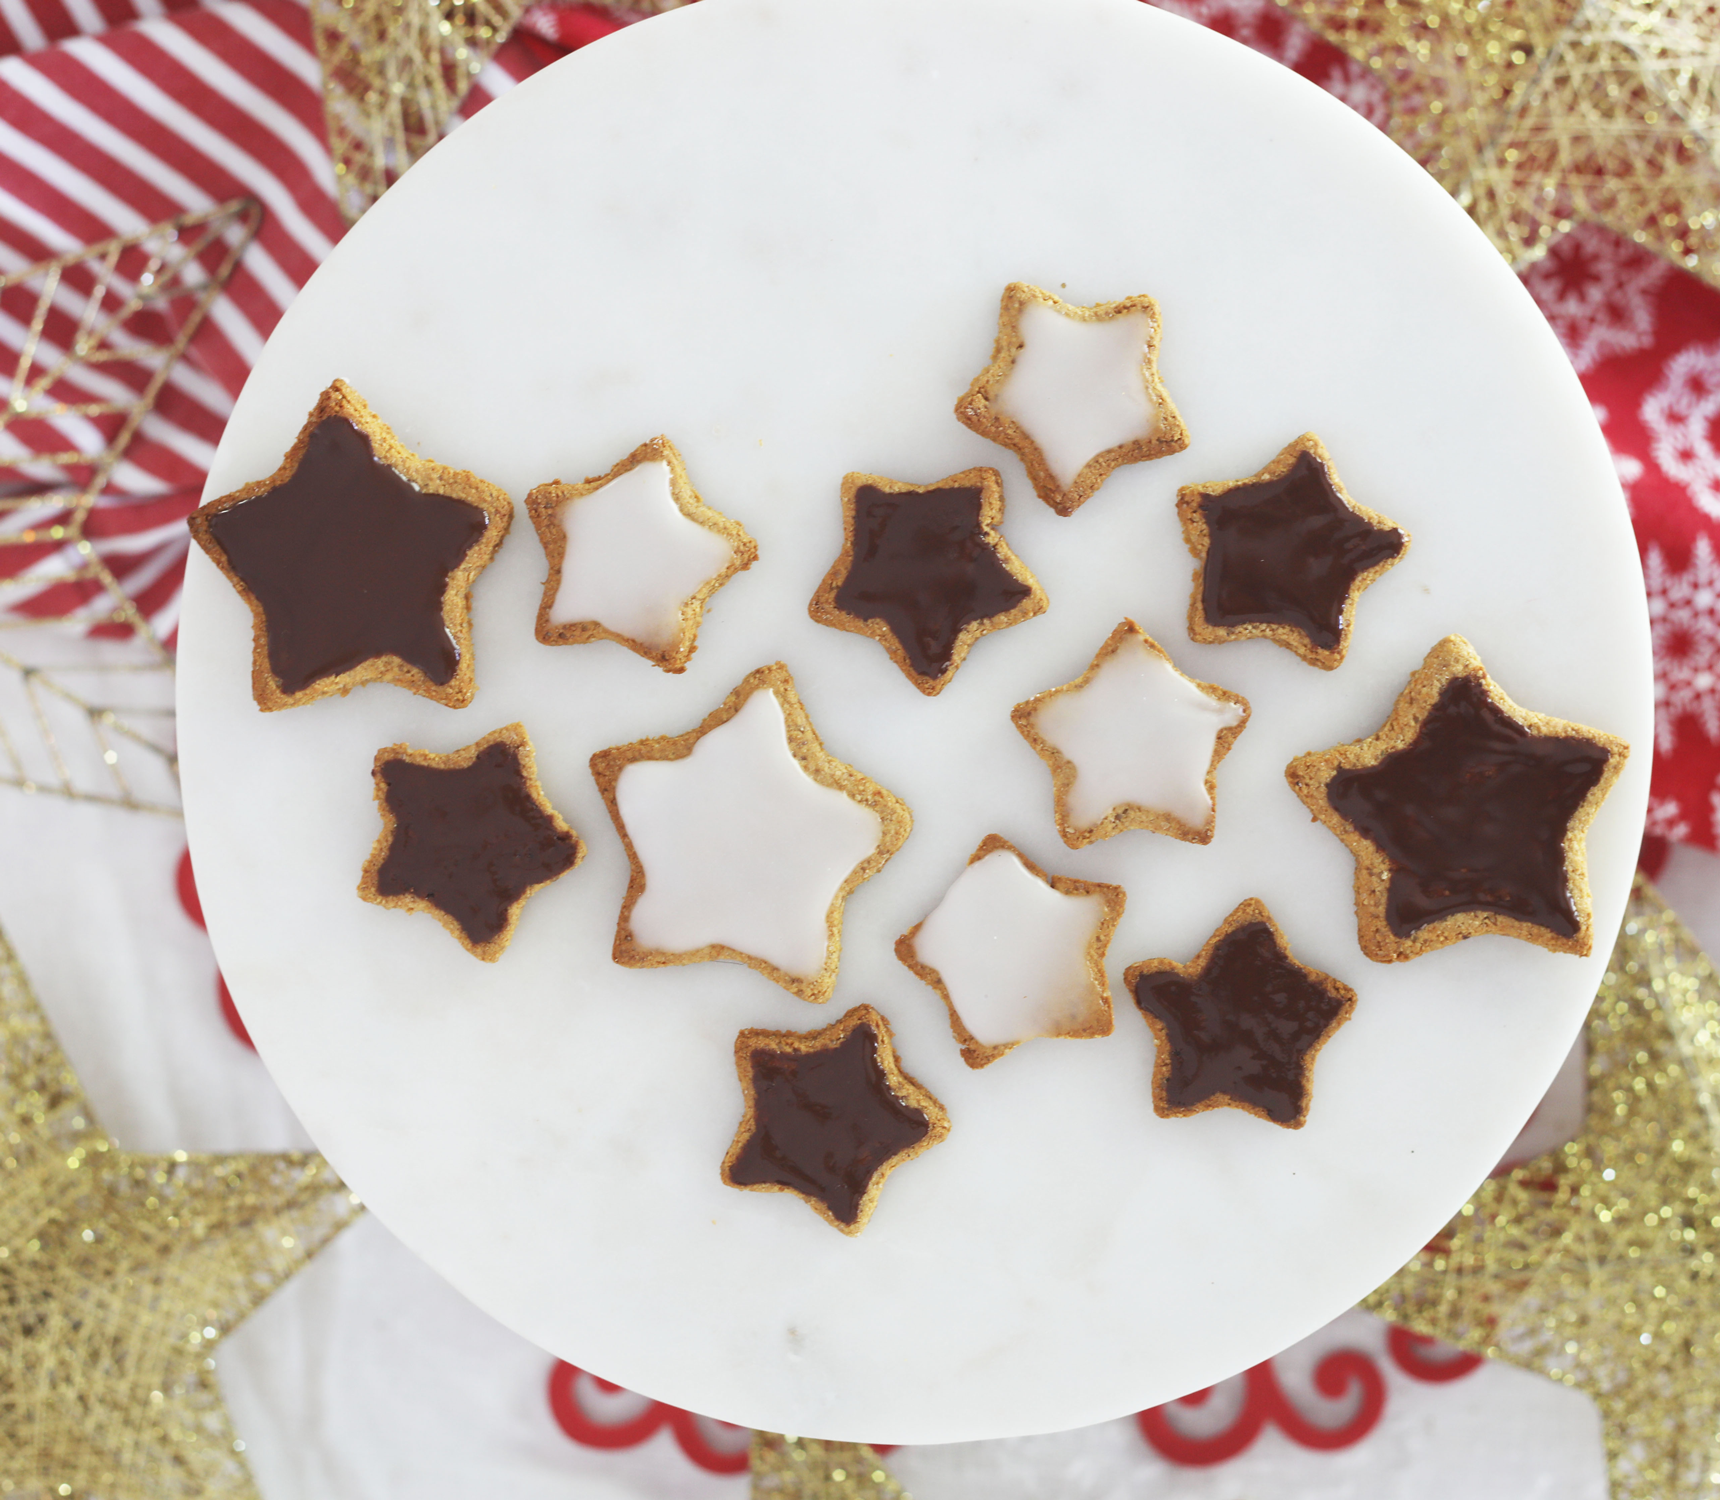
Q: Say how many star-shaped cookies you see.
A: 12